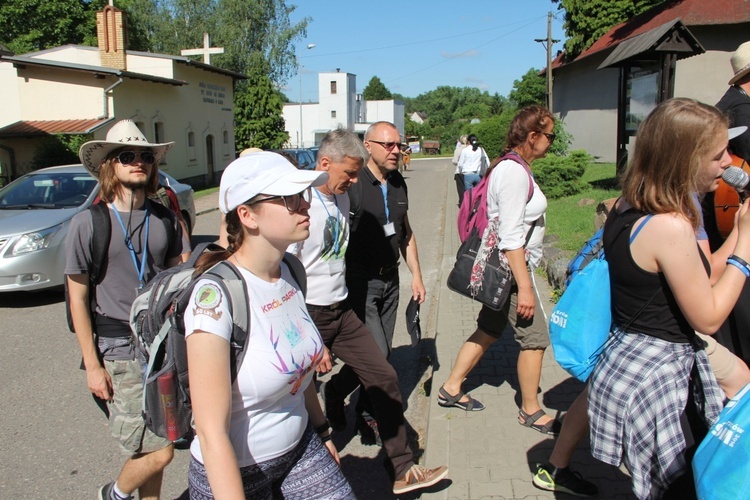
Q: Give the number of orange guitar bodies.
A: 1